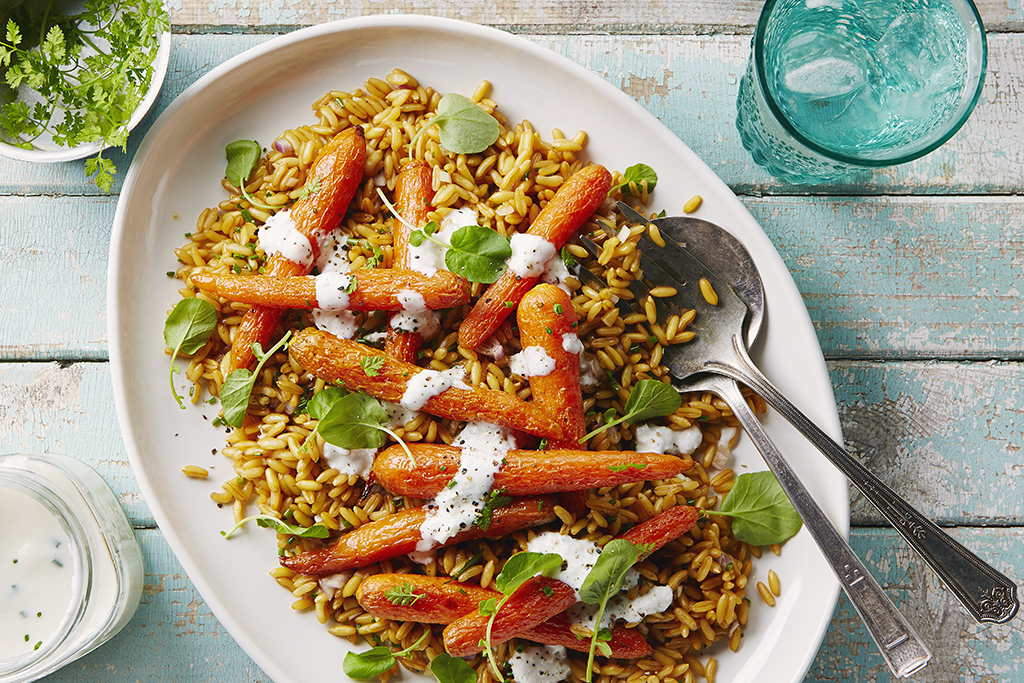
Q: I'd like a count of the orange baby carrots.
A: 10